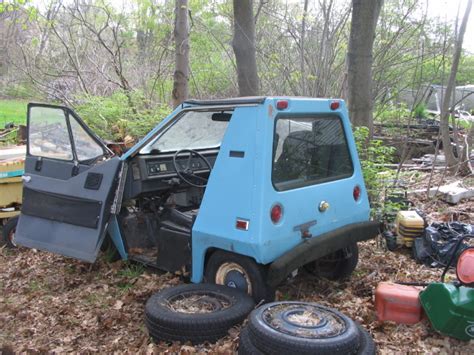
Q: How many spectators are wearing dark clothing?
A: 0